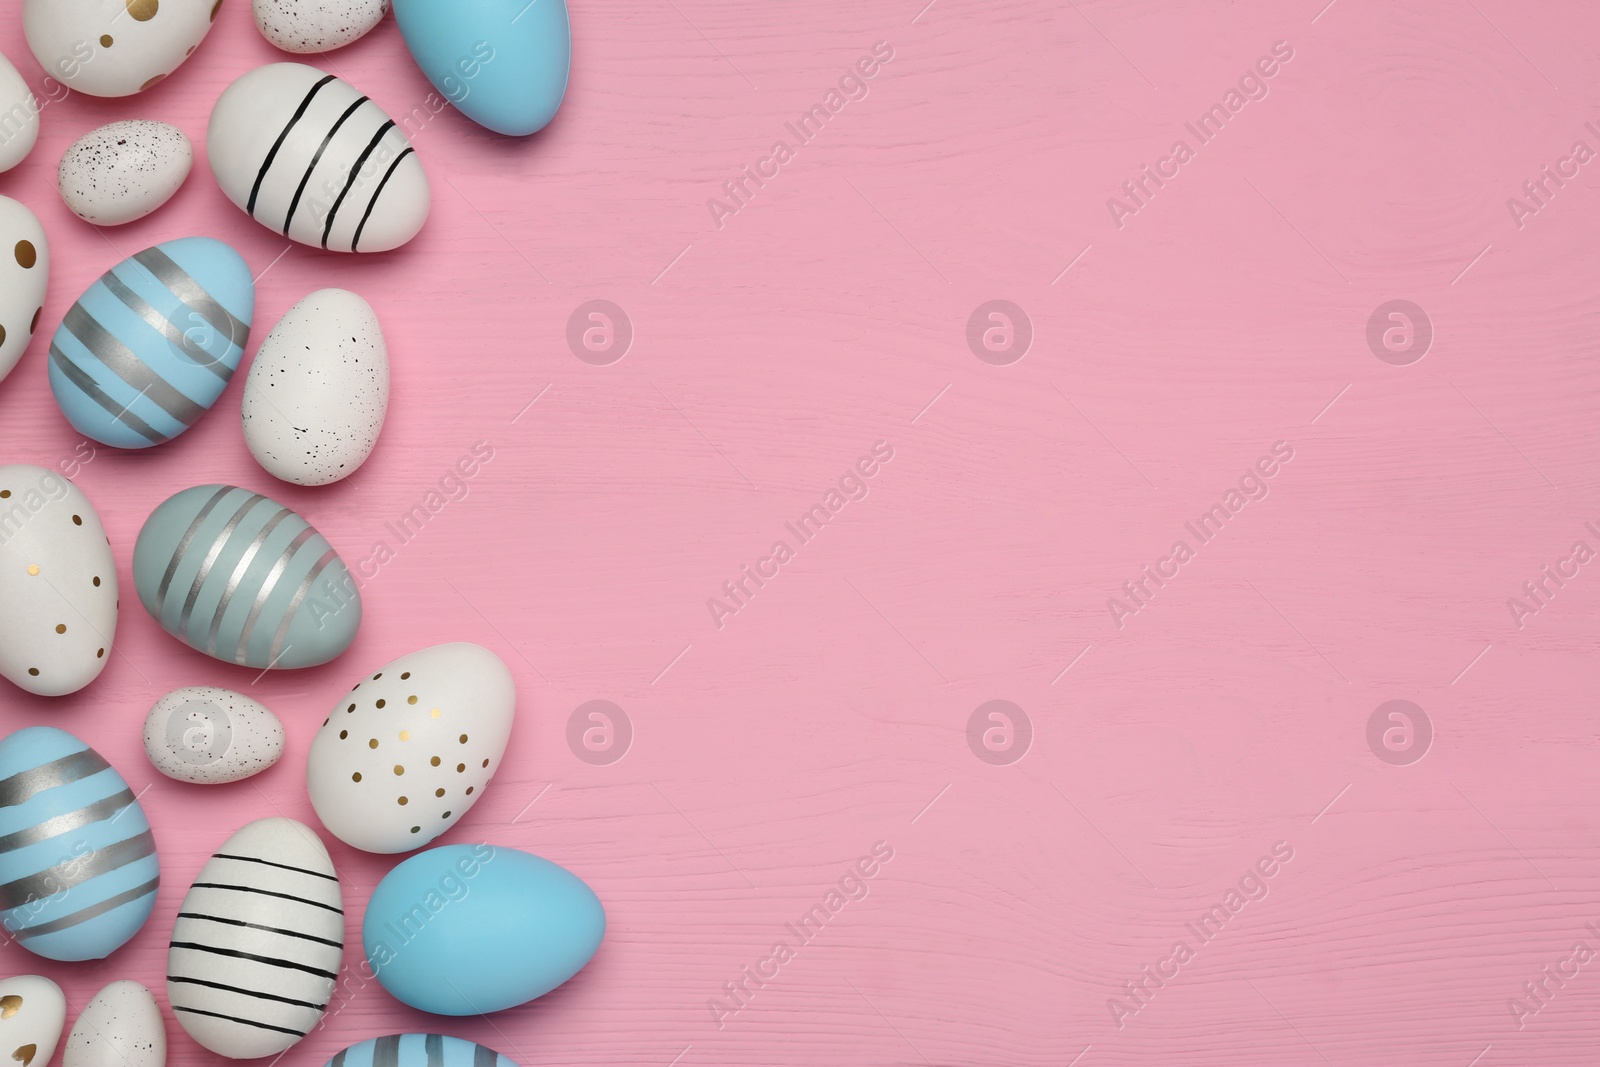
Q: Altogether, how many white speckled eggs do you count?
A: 5